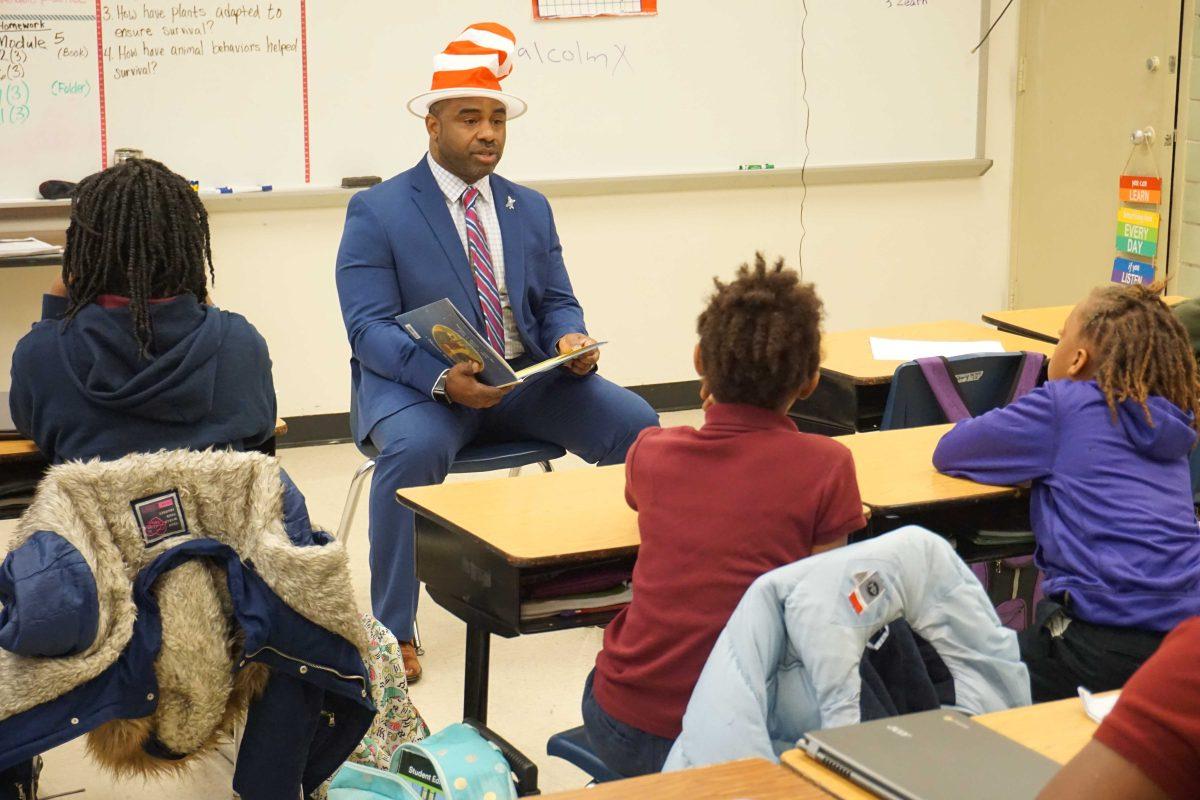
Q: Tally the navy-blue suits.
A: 1